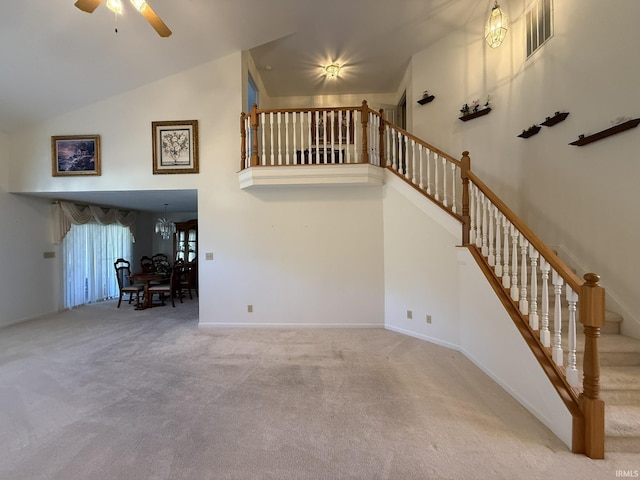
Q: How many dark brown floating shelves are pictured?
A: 5